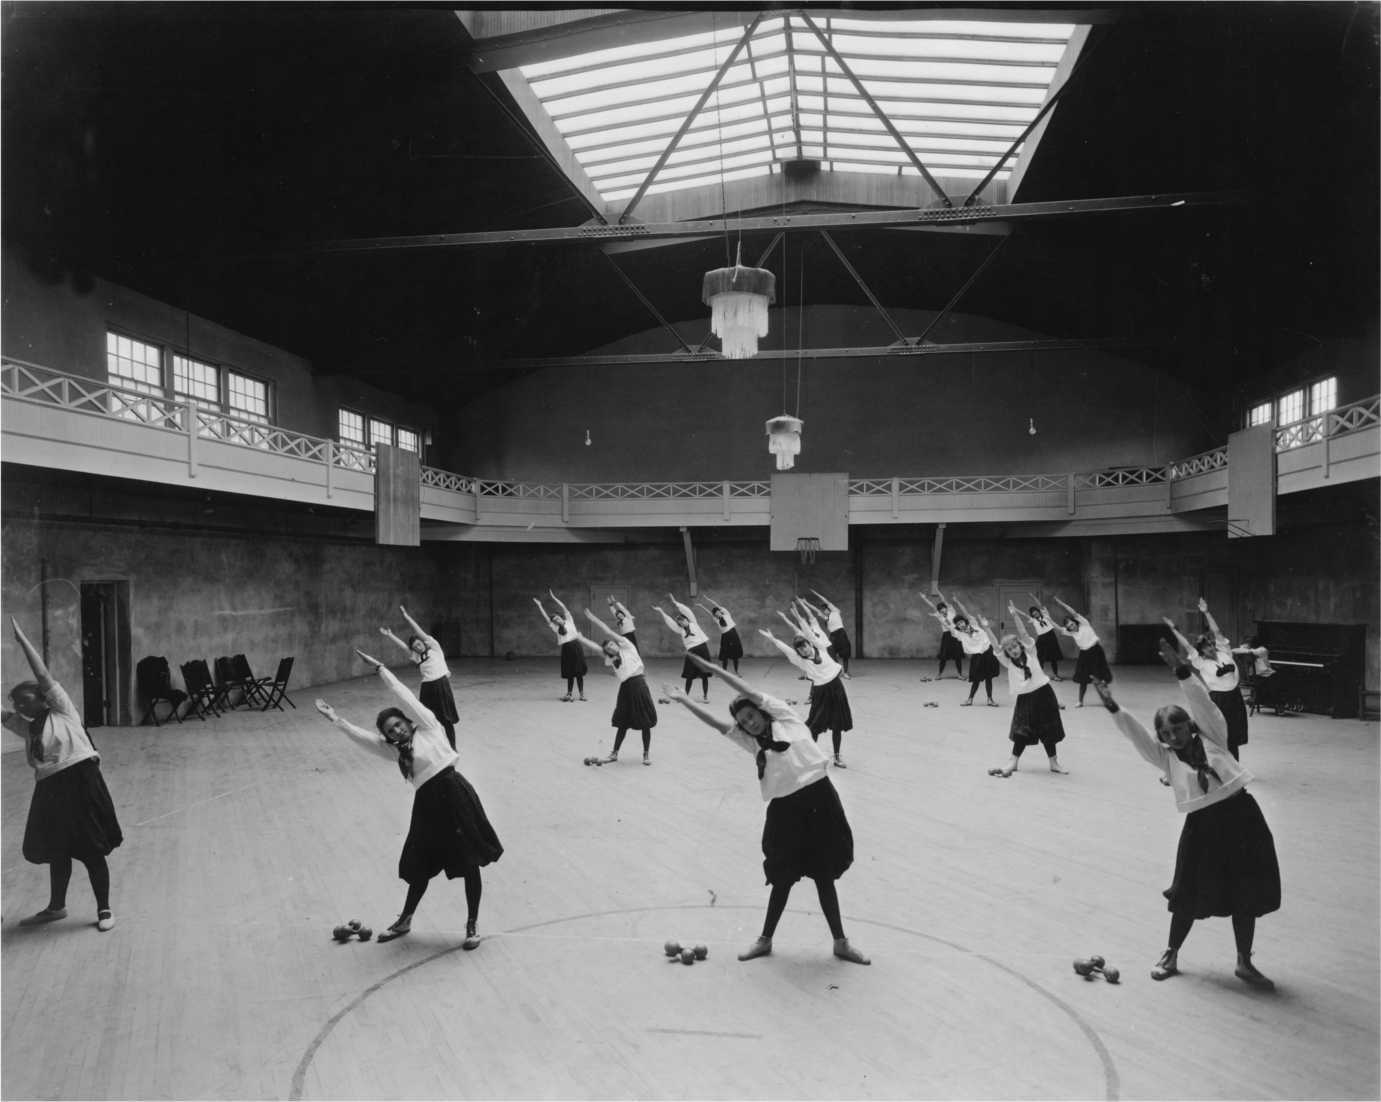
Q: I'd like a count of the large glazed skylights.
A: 1